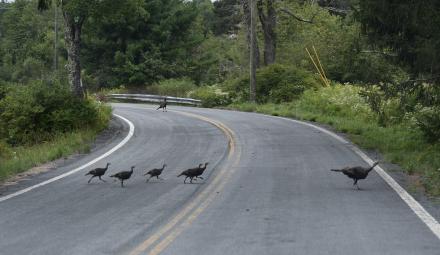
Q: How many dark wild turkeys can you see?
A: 7